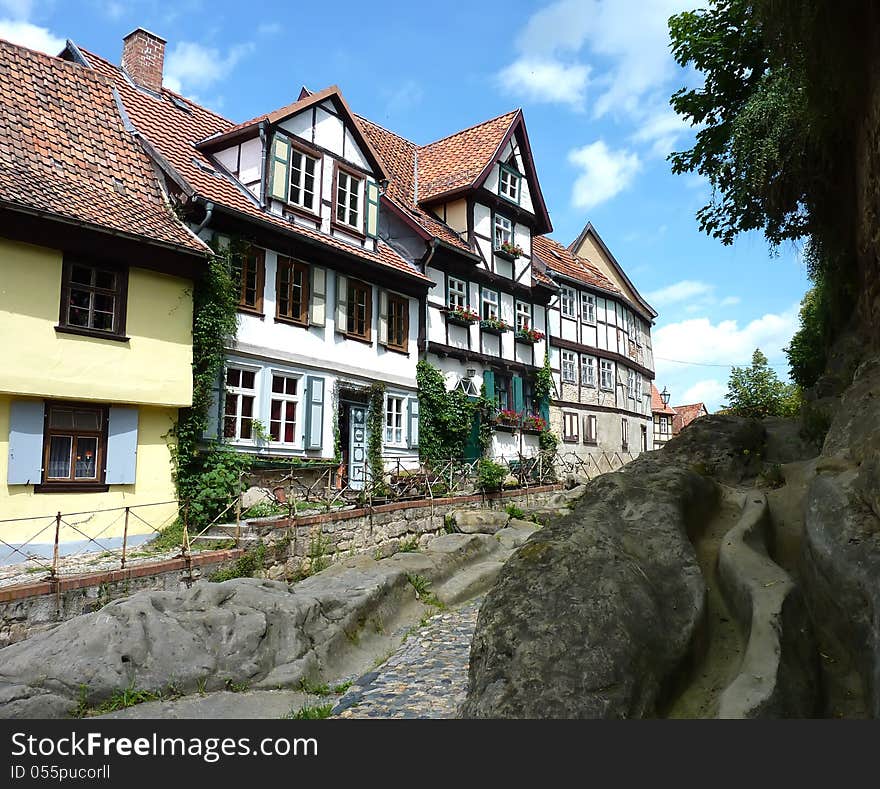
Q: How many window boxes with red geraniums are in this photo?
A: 6